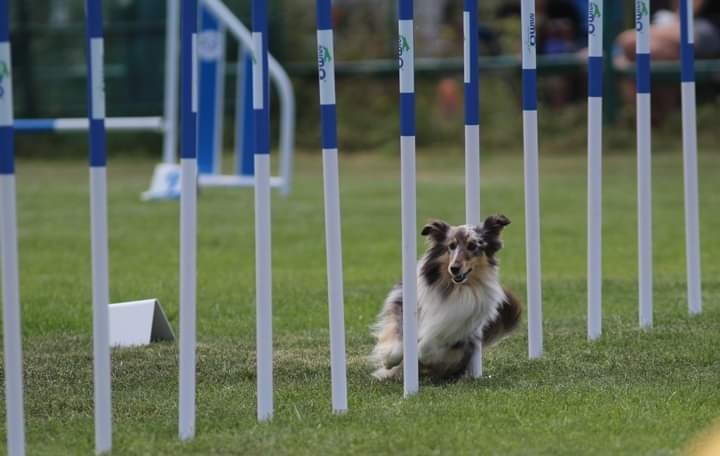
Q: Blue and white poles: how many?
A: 11